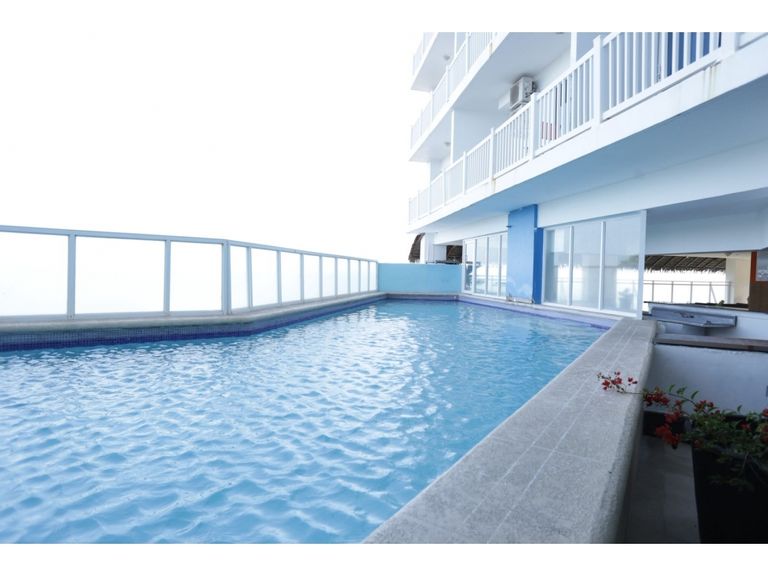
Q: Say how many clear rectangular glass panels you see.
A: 12